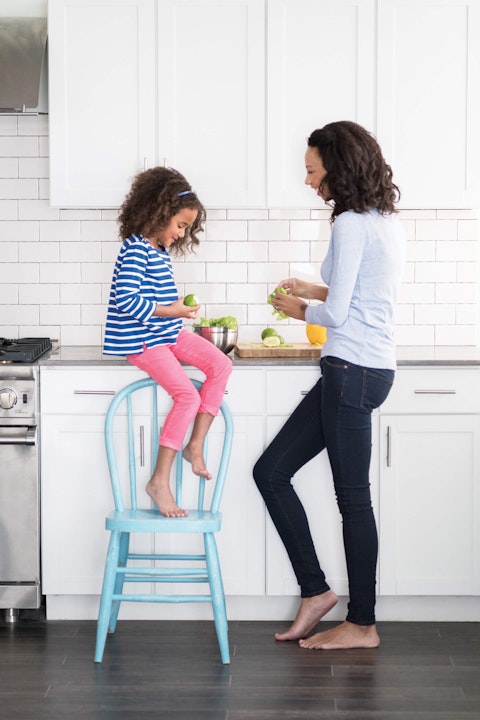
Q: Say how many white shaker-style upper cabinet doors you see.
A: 4